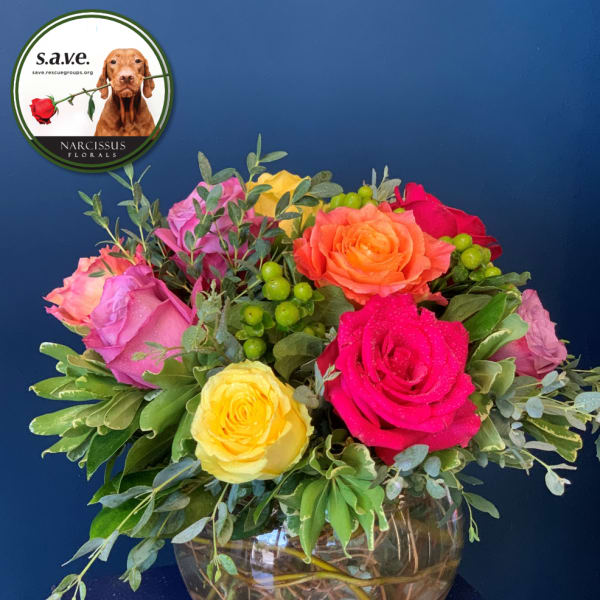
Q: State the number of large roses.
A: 9